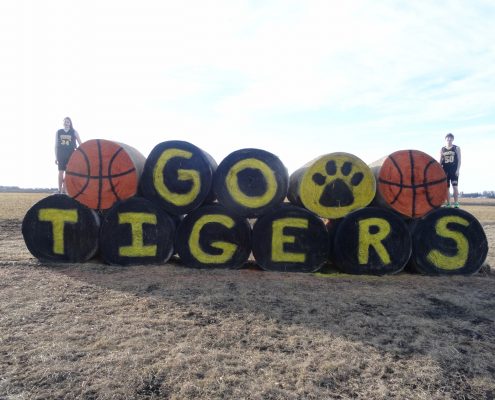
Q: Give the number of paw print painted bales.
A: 1